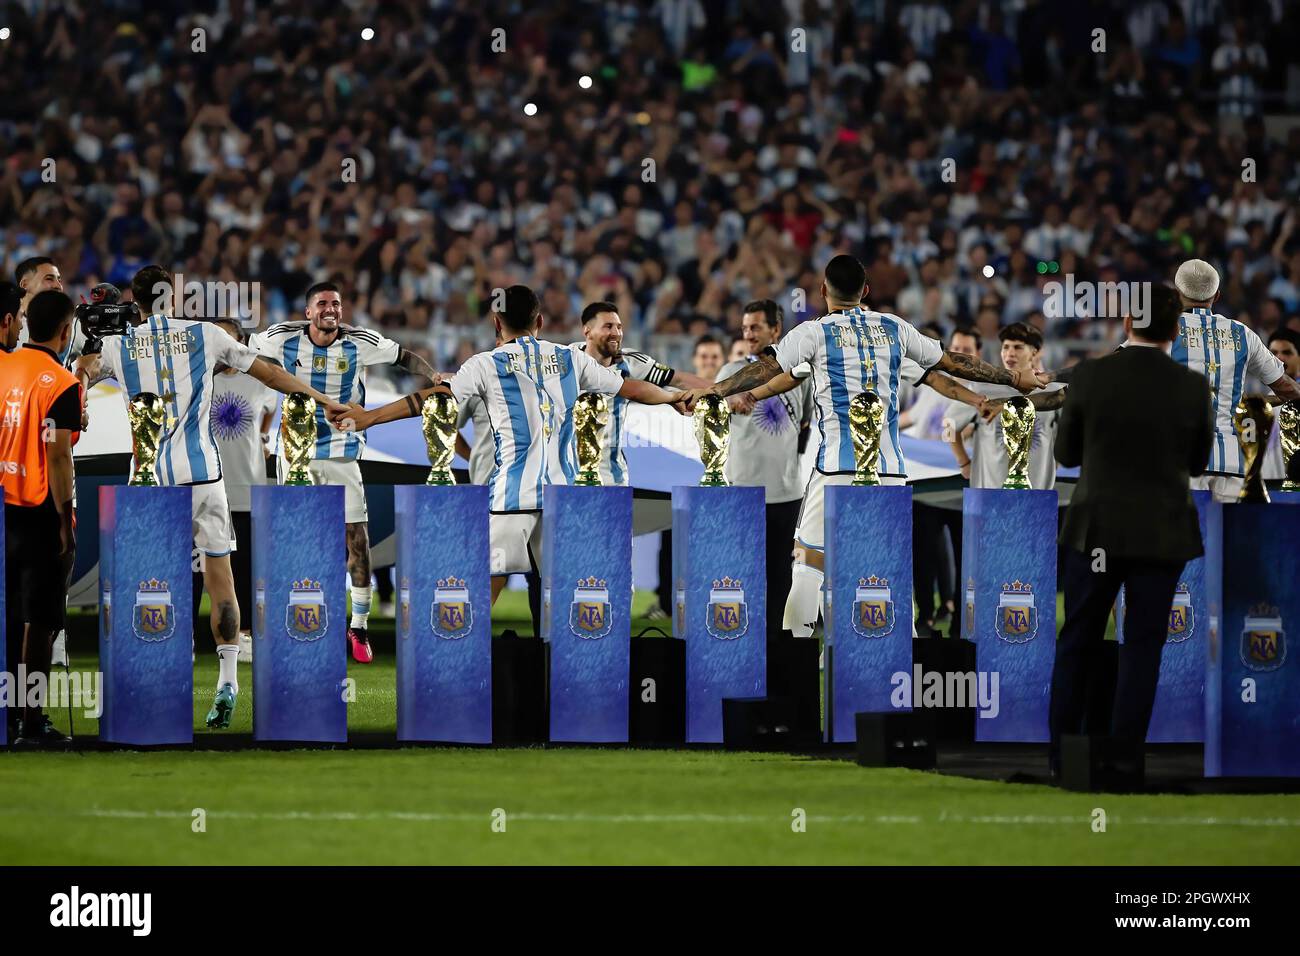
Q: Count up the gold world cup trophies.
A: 9